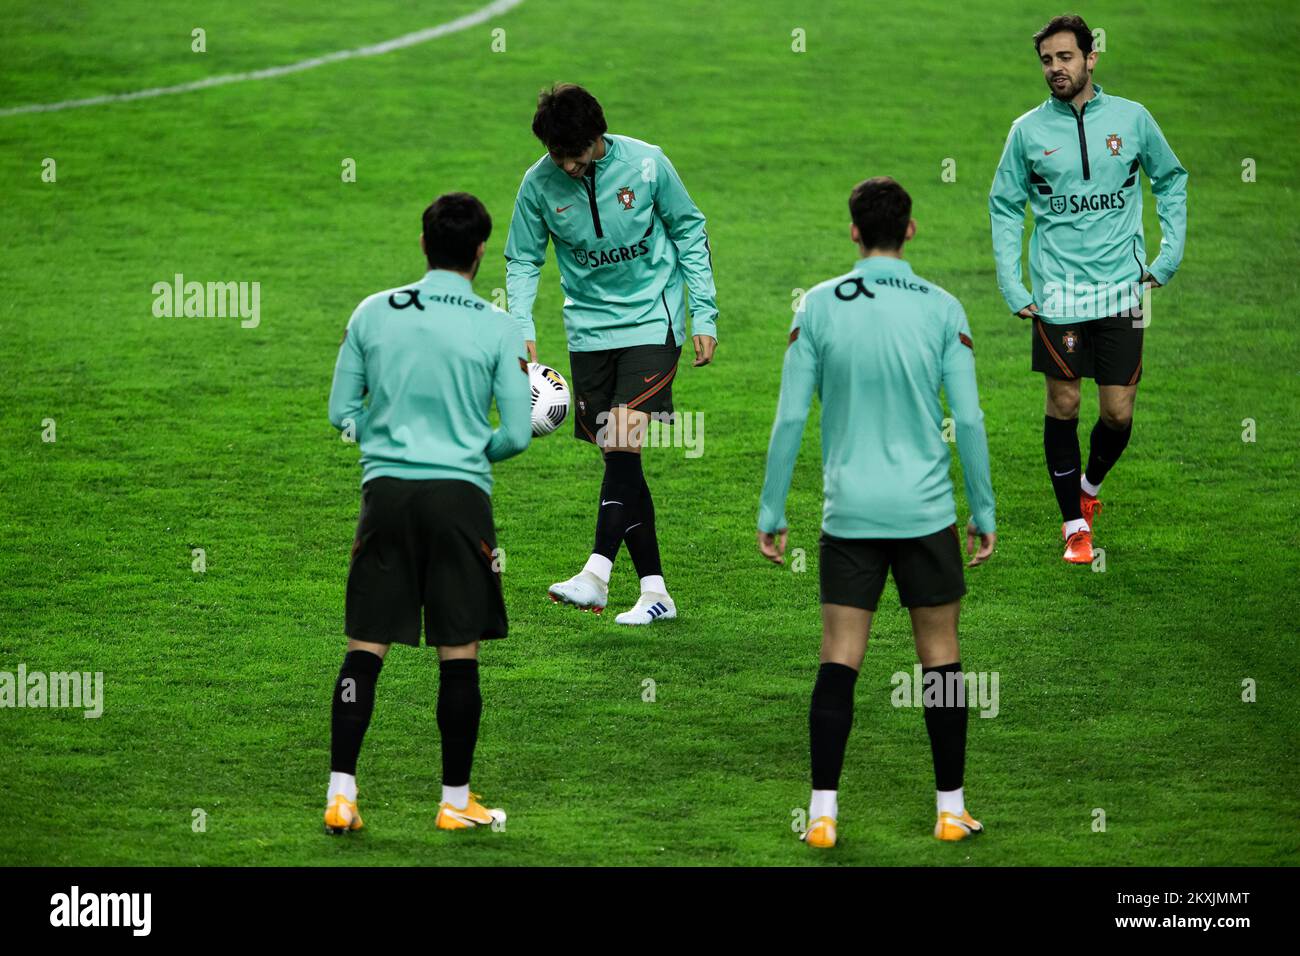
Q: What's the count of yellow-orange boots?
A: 4